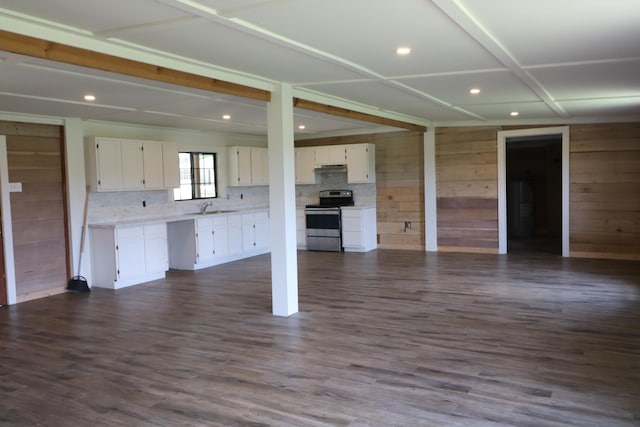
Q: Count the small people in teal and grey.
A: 0